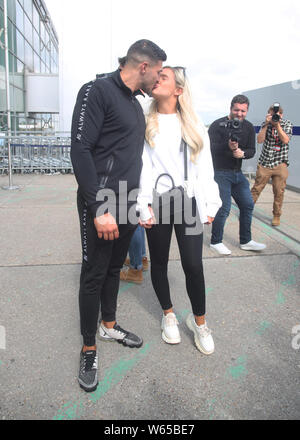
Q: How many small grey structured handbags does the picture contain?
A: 1